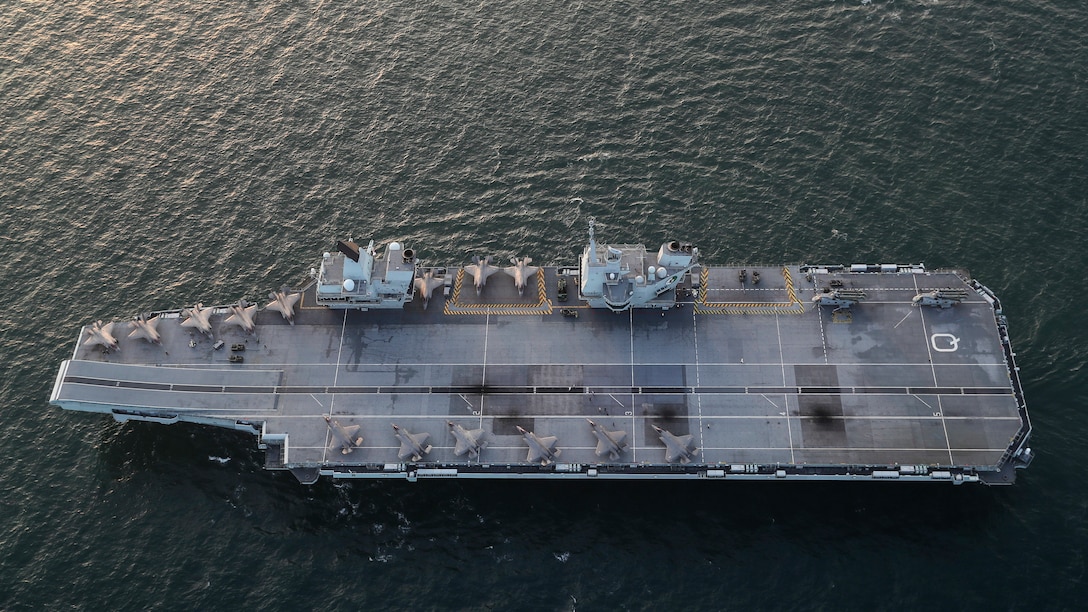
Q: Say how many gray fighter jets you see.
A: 14